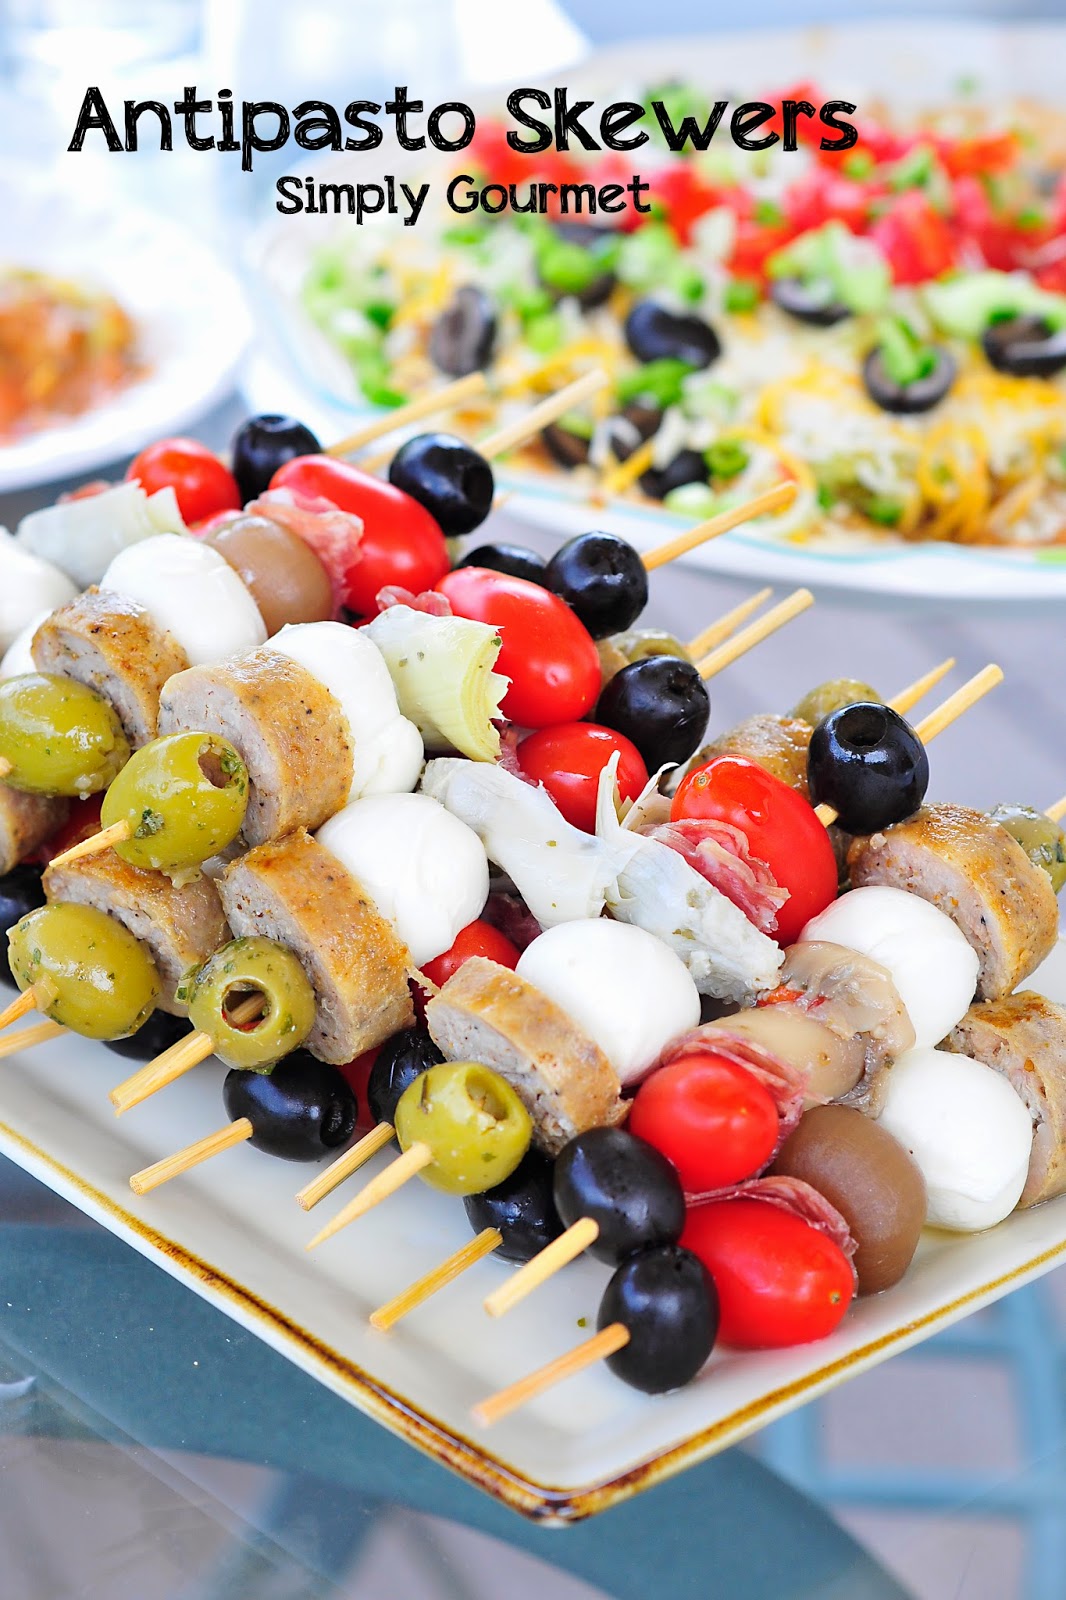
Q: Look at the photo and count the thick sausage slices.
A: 9